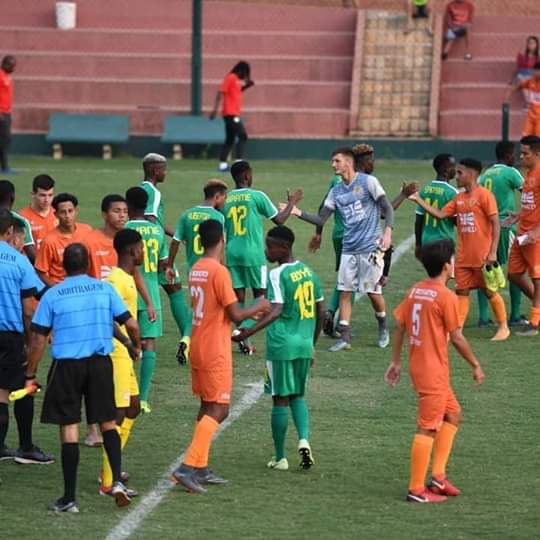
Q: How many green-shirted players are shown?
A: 9